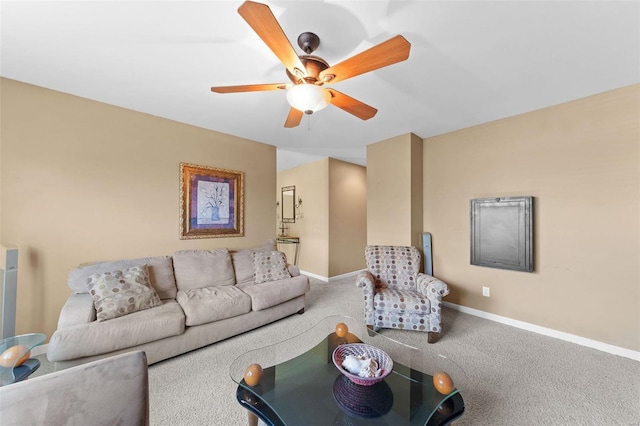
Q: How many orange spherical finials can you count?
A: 4